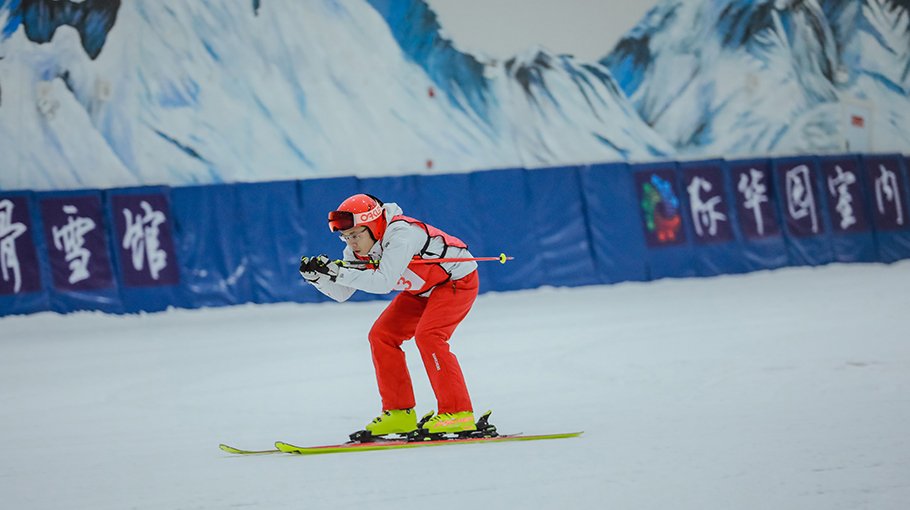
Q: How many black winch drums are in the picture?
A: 0